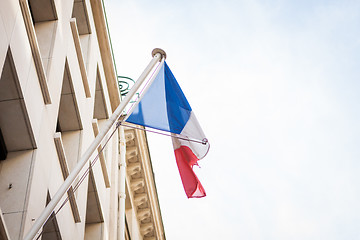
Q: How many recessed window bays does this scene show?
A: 7